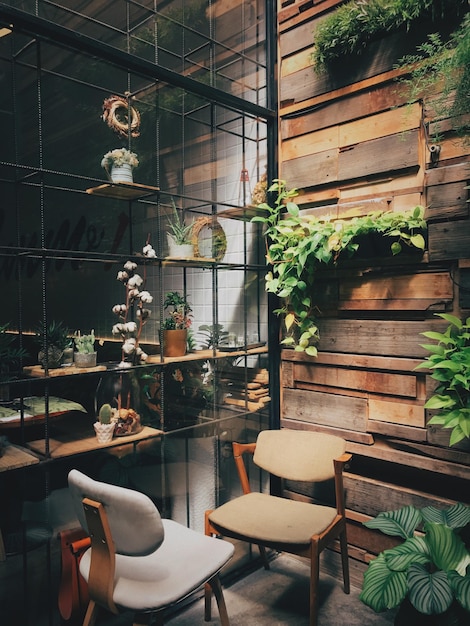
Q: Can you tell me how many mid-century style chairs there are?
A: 2